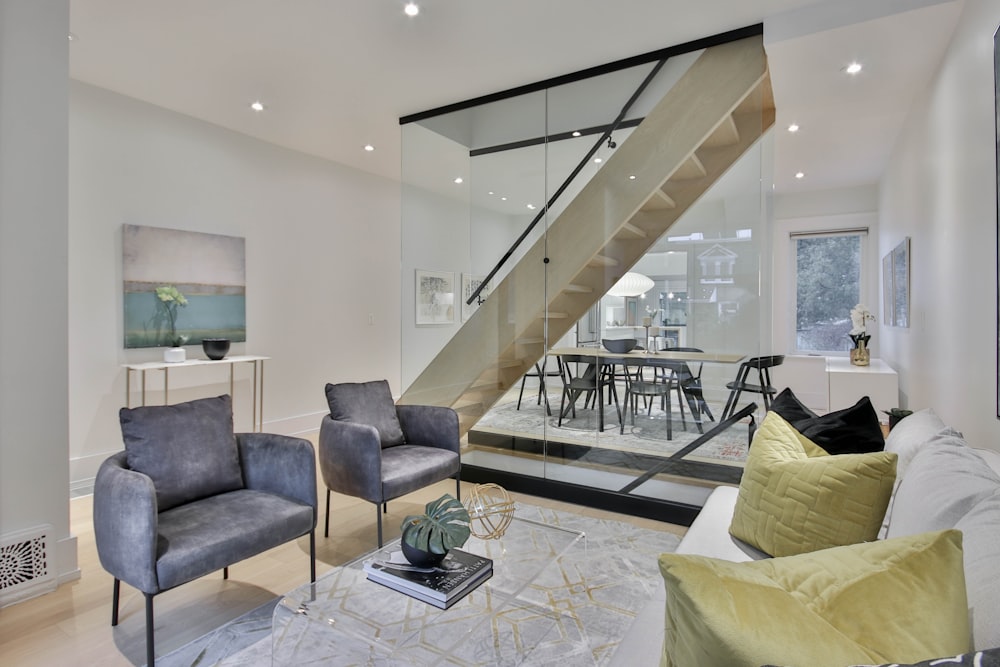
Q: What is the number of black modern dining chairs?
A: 6